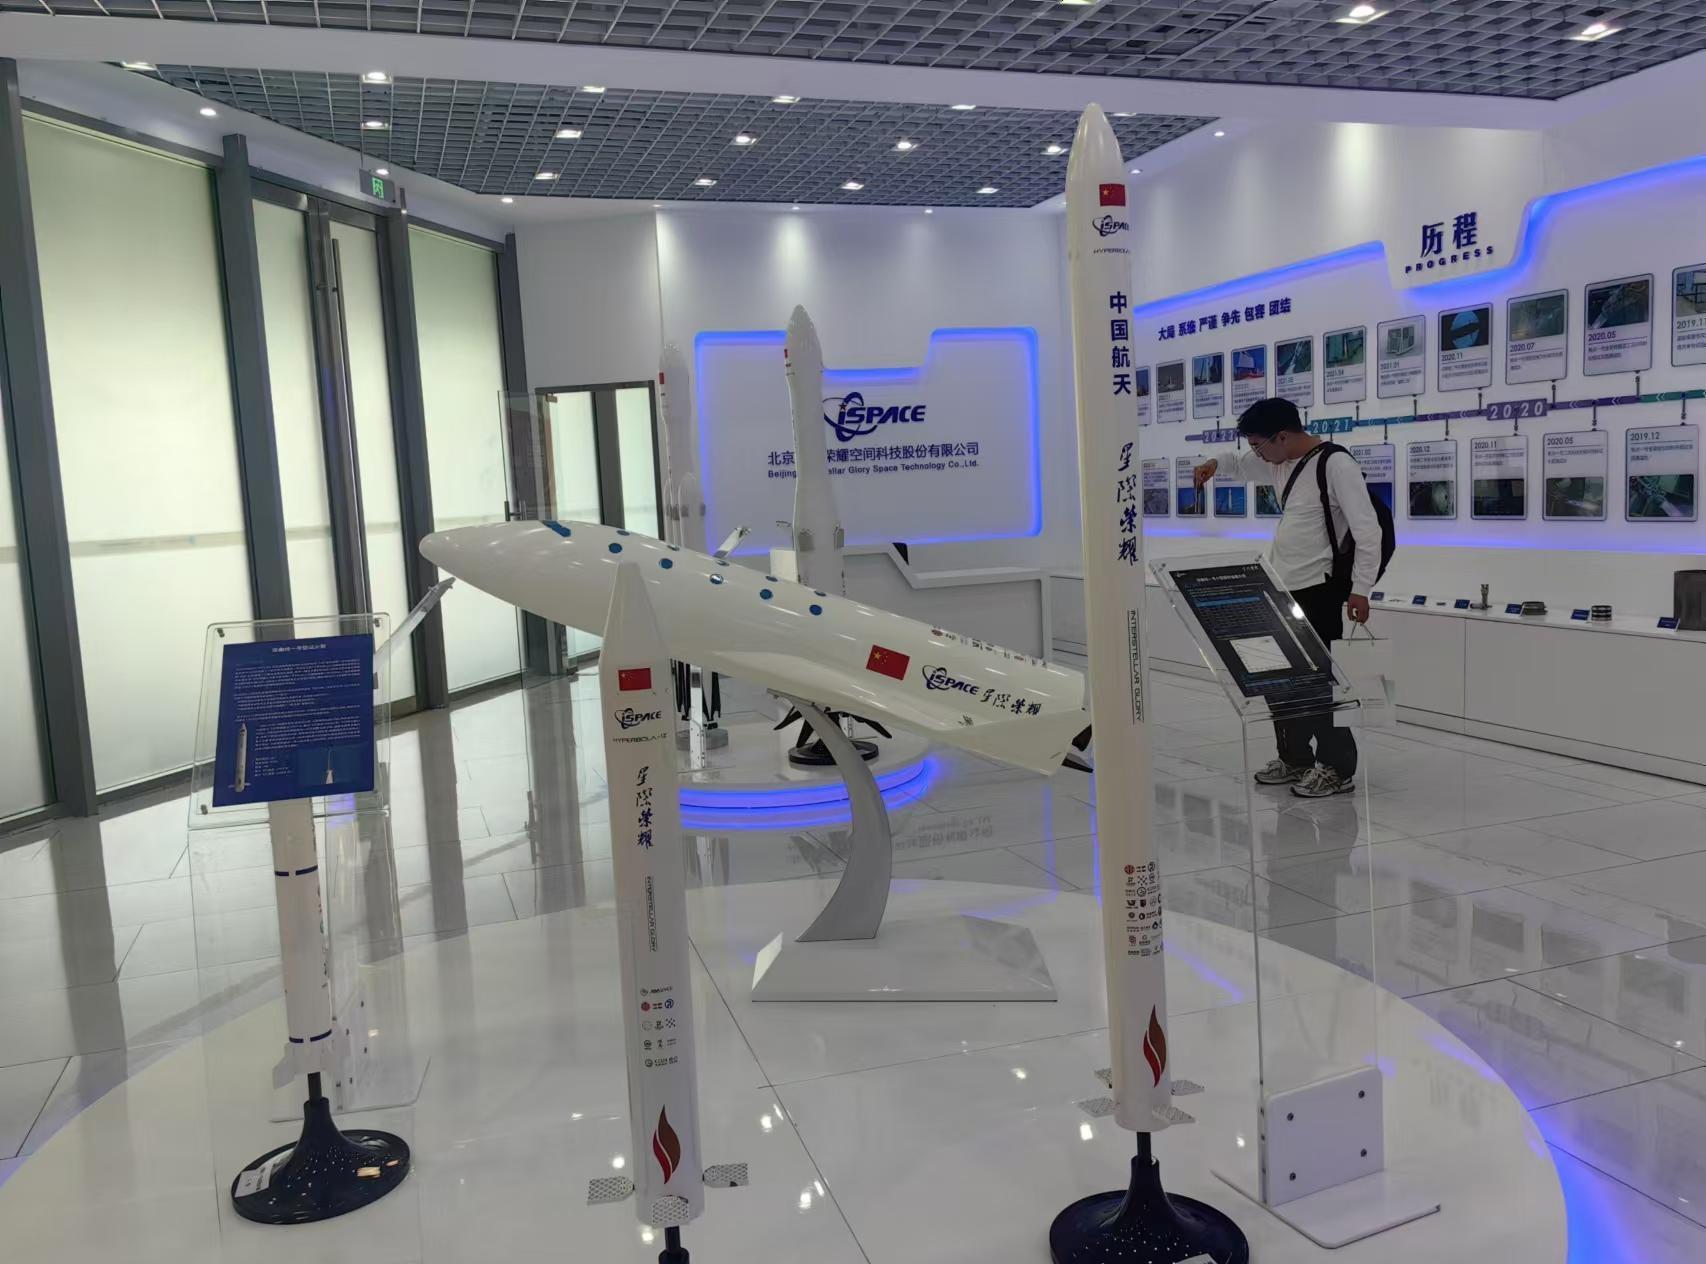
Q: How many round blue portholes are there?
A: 10